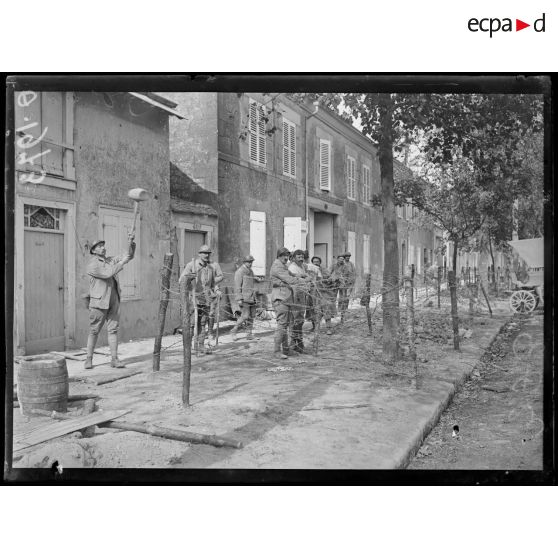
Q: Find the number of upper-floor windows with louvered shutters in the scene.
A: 5